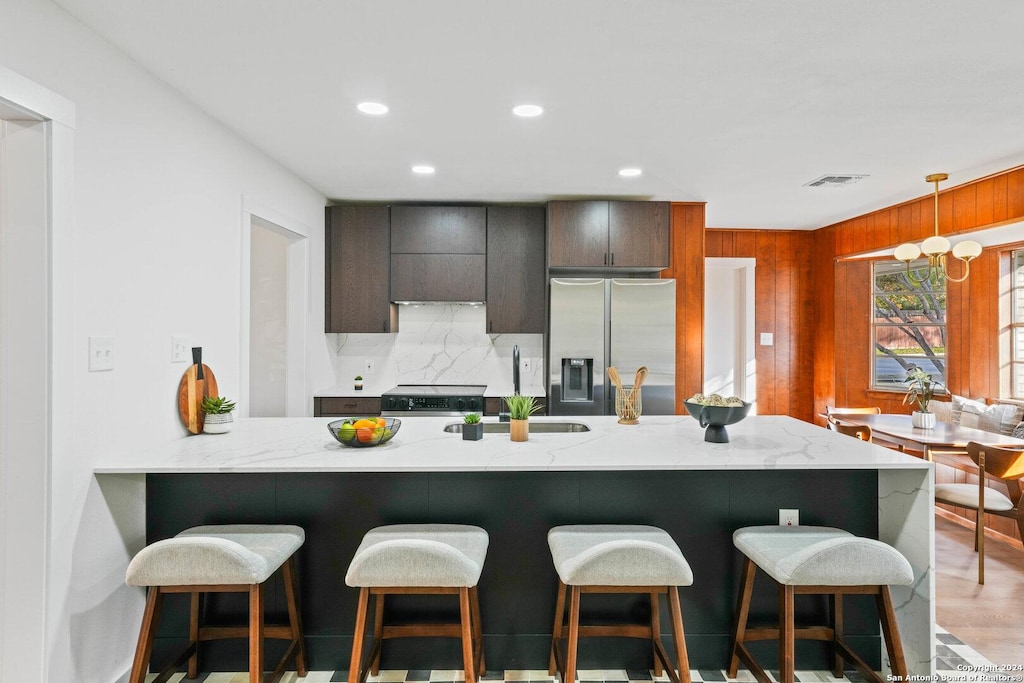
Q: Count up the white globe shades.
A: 3